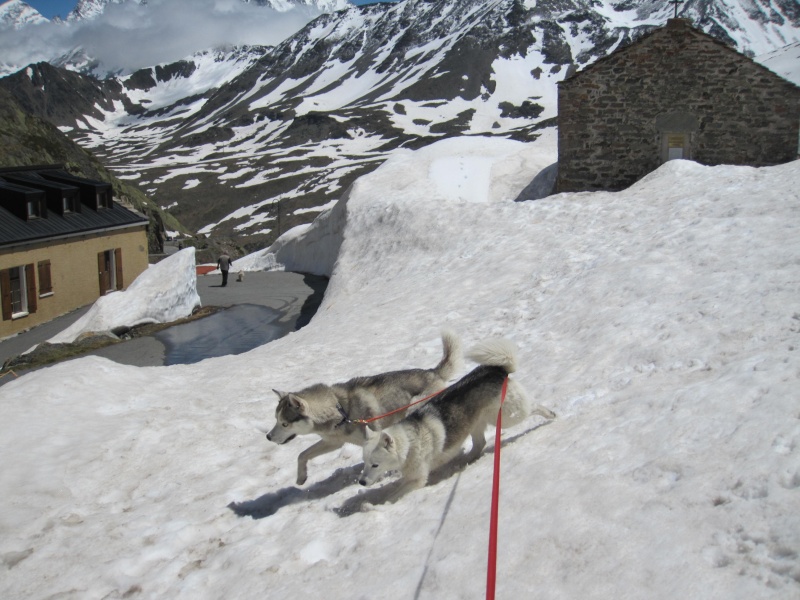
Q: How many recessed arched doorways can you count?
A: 1